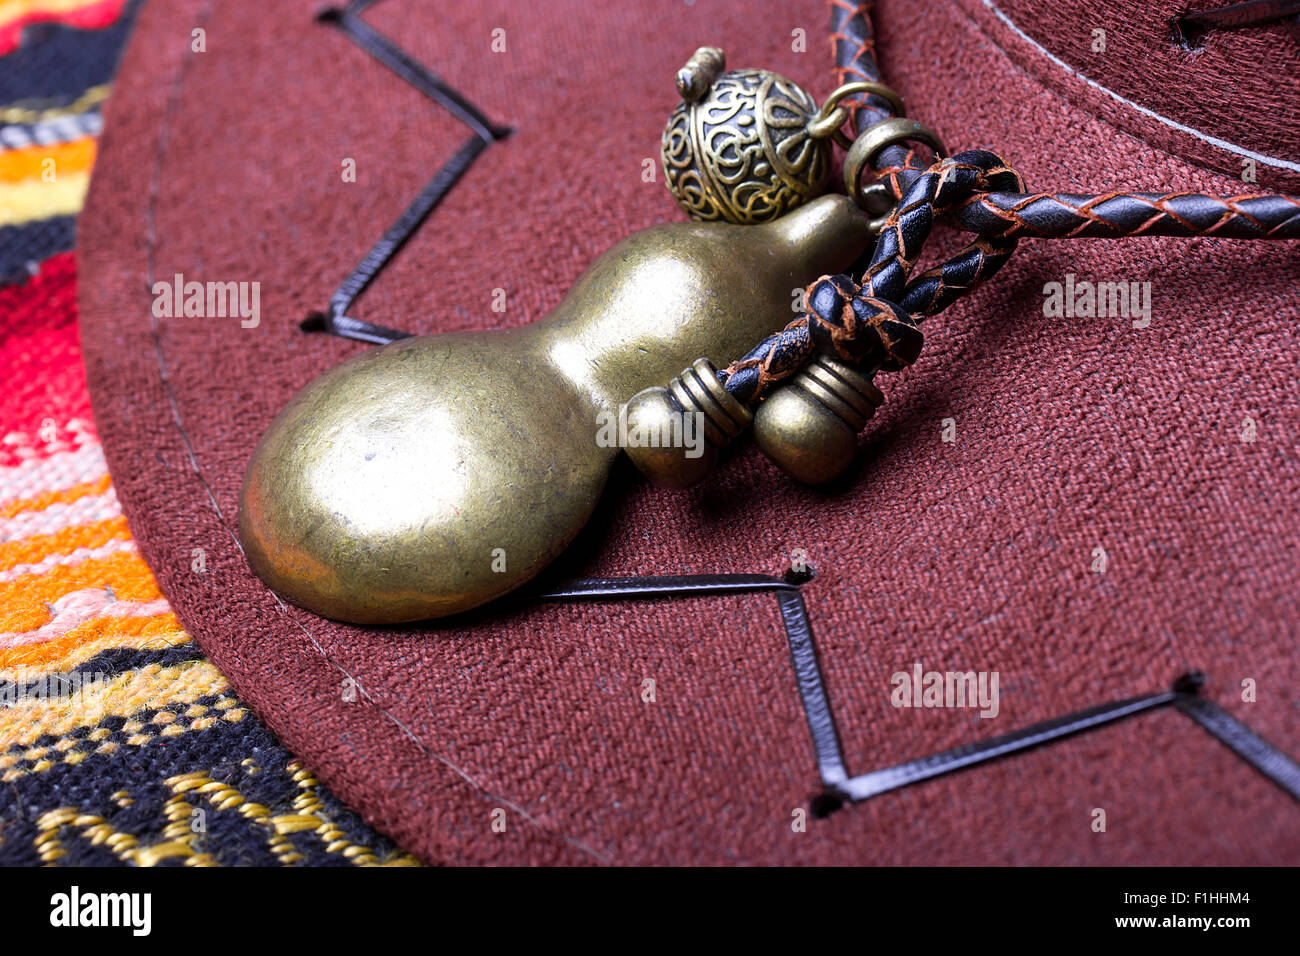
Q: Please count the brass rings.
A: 2